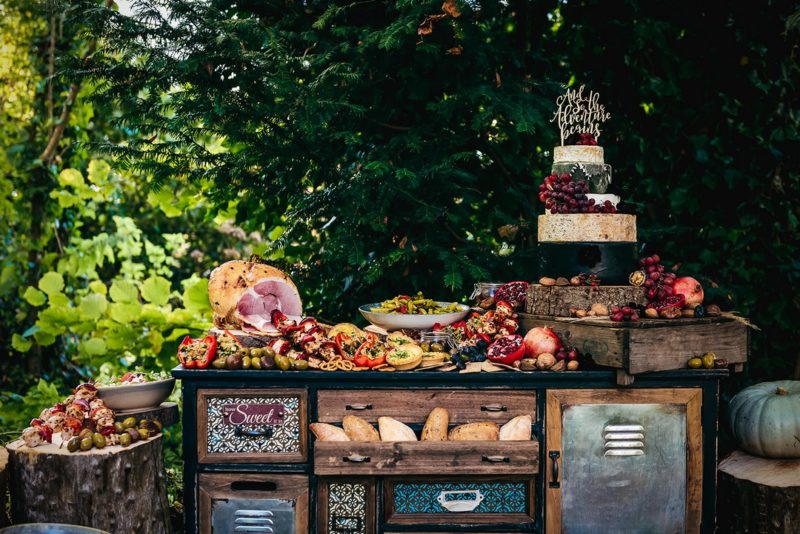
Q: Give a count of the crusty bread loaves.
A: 6